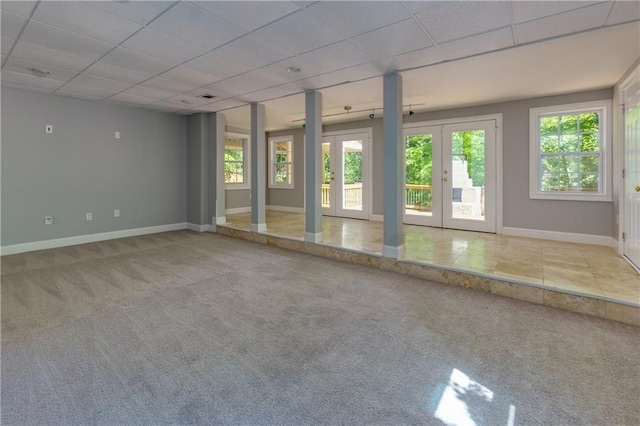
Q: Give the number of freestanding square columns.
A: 3